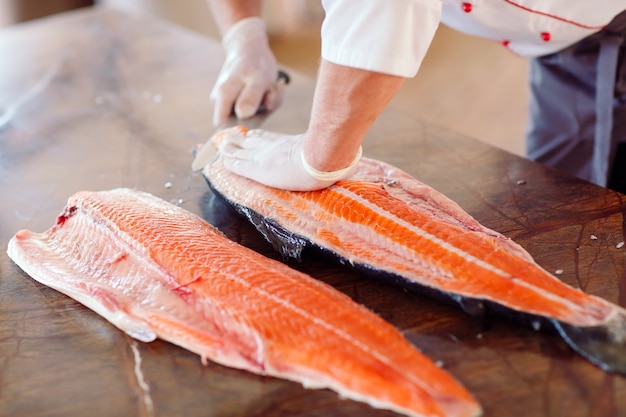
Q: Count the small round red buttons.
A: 3